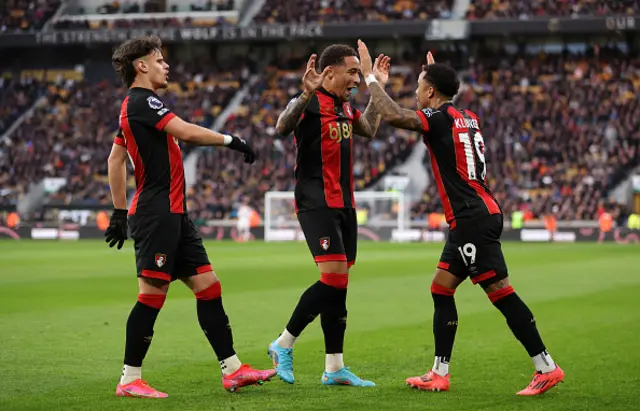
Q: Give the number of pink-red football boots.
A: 4